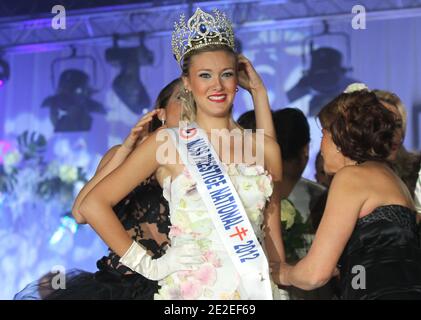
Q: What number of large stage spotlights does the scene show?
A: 3